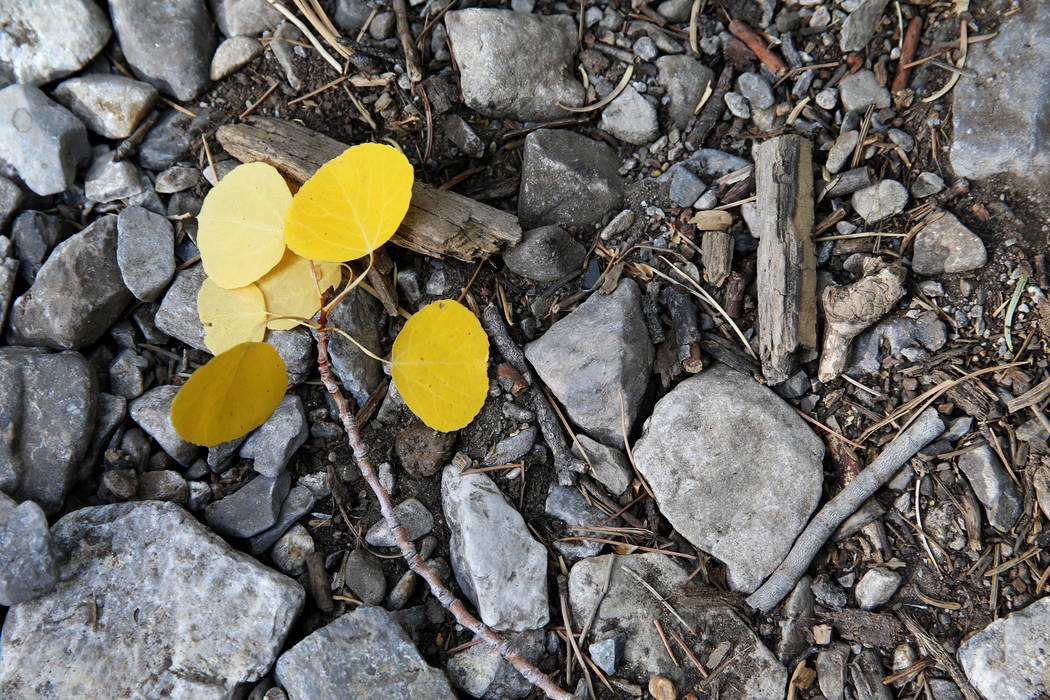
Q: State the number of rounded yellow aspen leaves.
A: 6